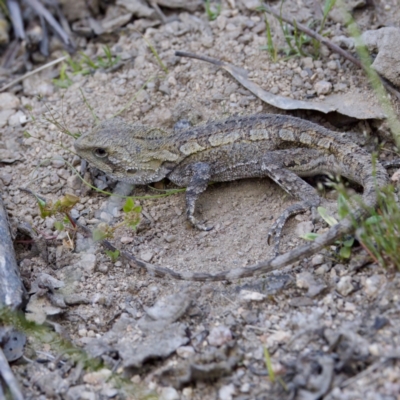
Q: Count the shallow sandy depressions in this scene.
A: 1